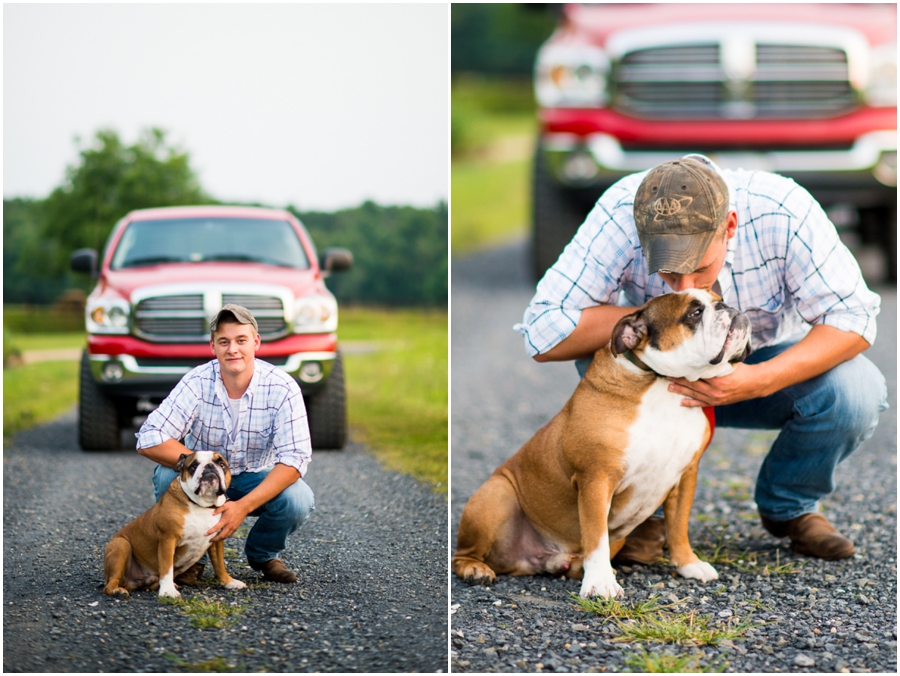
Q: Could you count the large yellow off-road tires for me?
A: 0